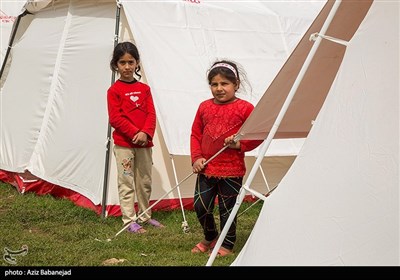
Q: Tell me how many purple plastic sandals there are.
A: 2